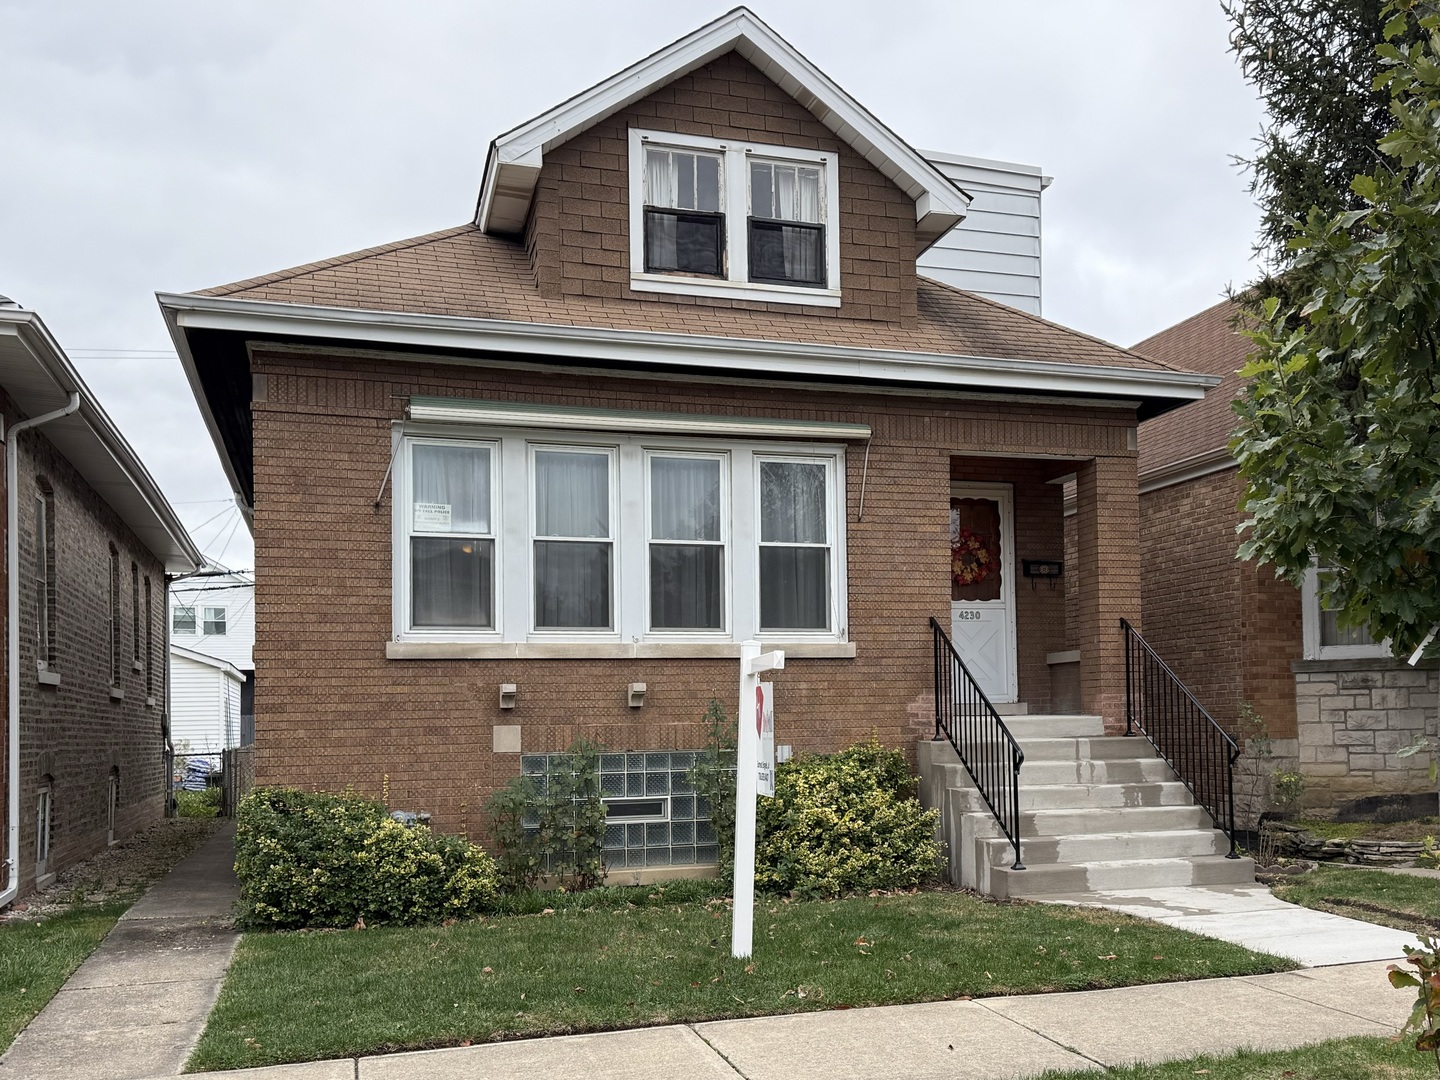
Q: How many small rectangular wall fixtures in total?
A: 2